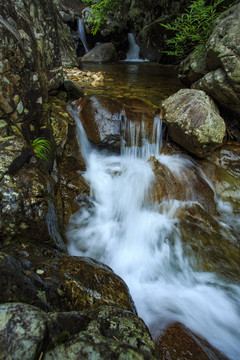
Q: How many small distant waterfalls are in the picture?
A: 2